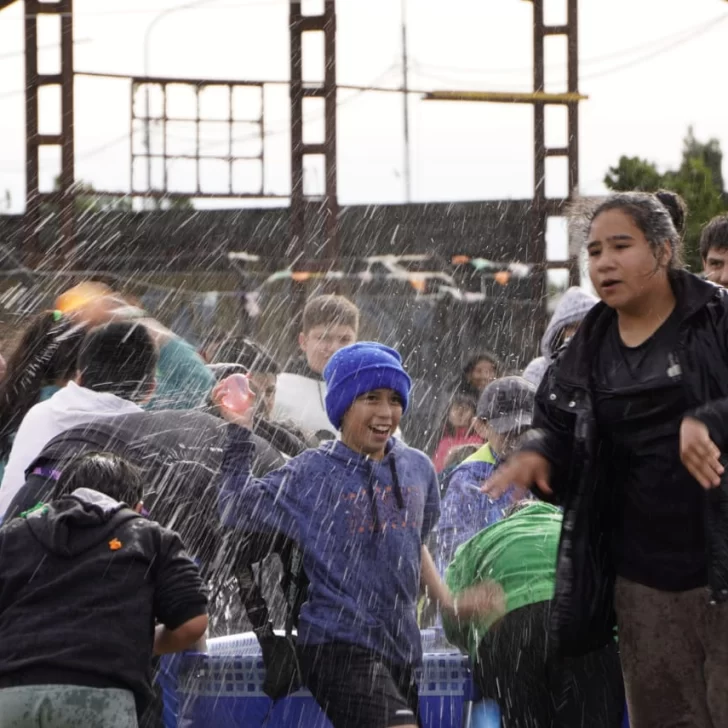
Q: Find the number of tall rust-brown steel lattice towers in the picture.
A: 3